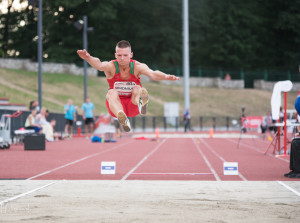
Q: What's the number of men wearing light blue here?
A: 2